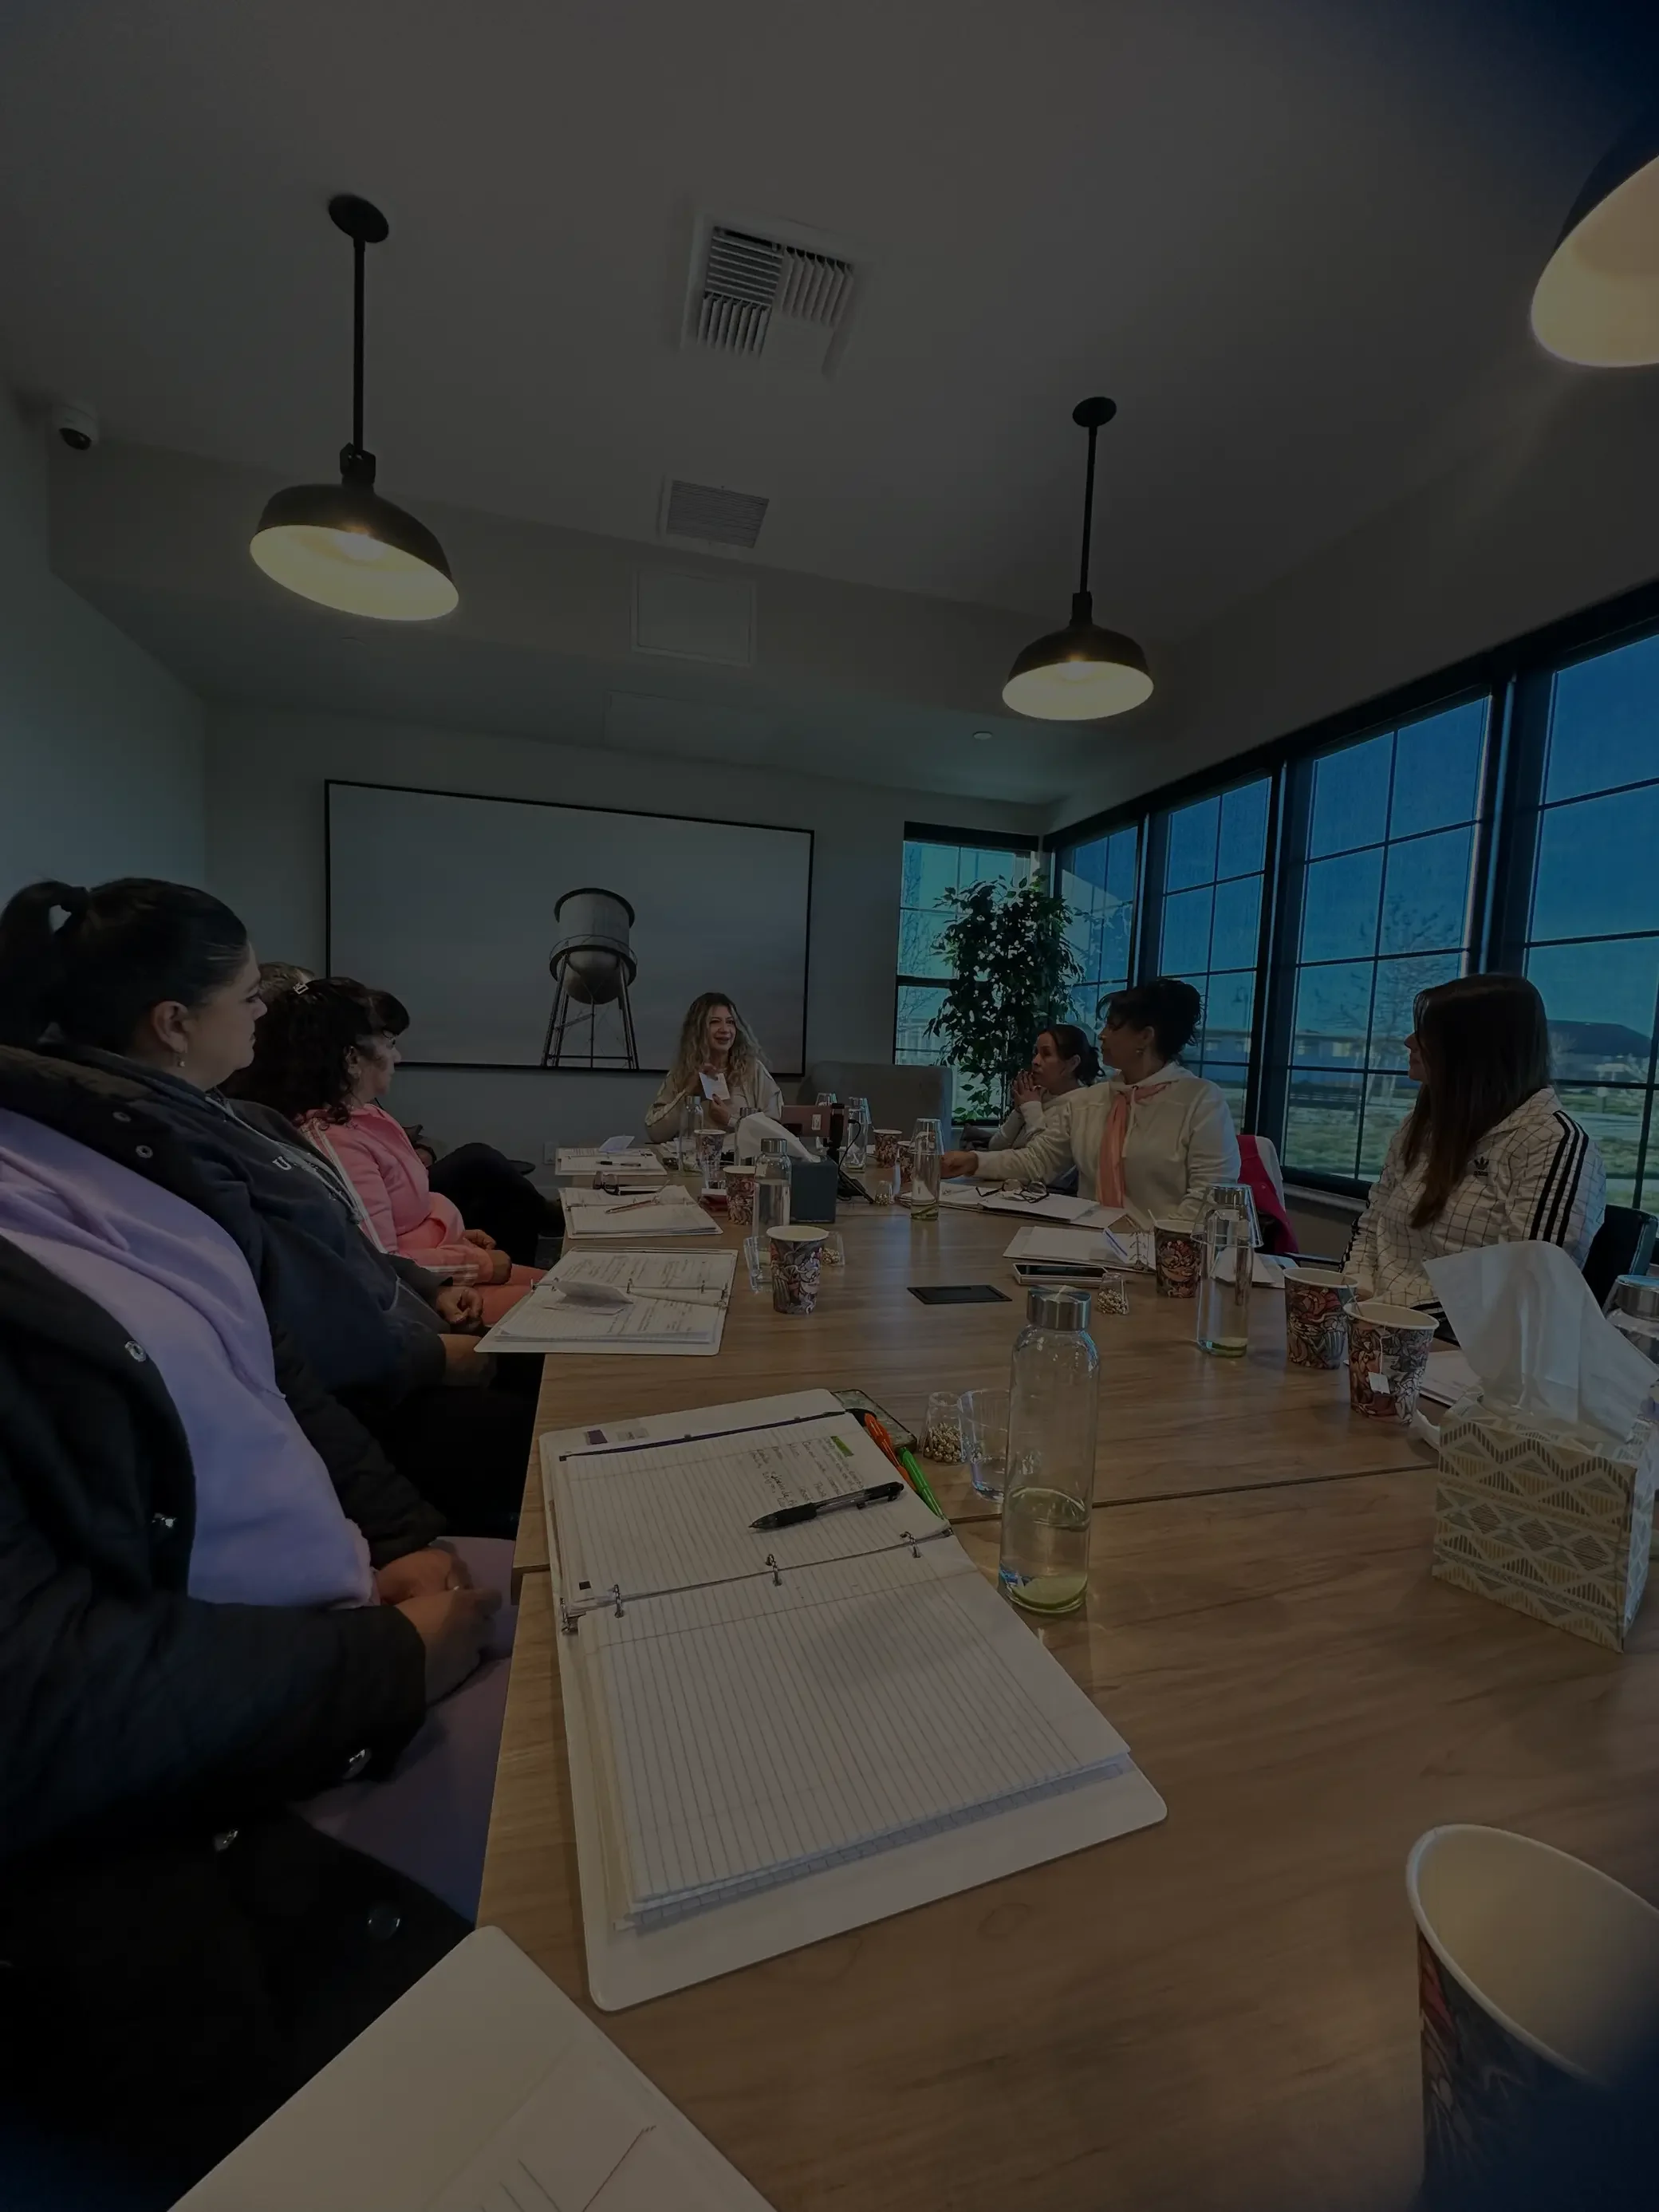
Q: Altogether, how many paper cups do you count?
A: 9